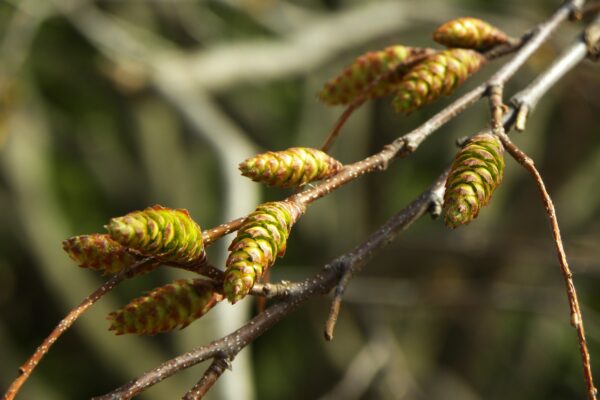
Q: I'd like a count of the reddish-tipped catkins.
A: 9